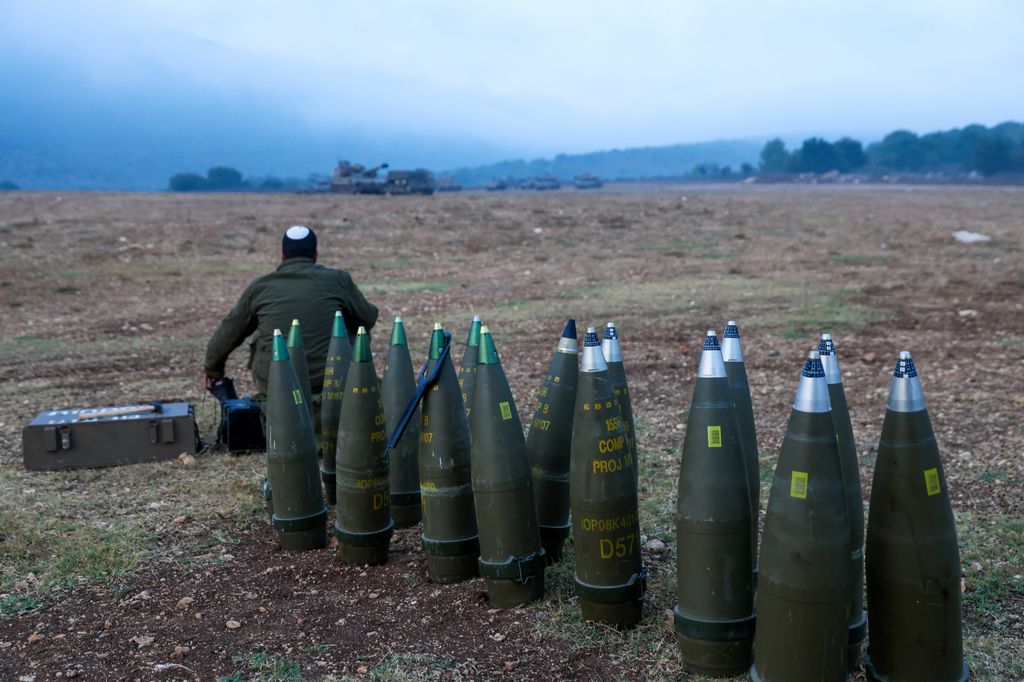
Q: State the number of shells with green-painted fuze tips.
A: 8